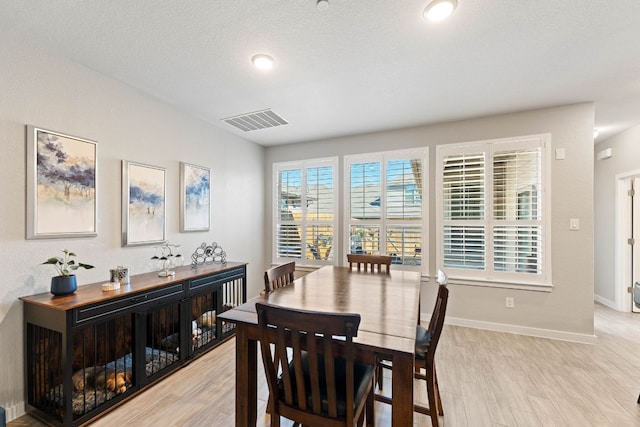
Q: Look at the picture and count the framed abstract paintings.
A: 3